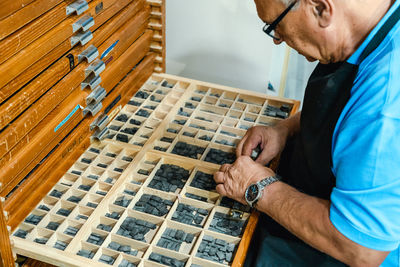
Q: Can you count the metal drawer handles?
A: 10